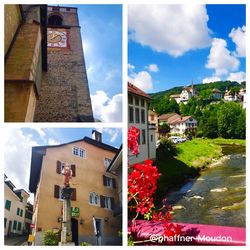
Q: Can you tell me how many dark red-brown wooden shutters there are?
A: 8